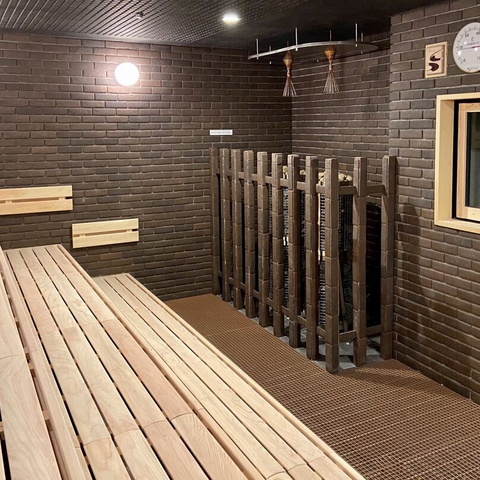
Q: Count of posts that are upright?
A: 11